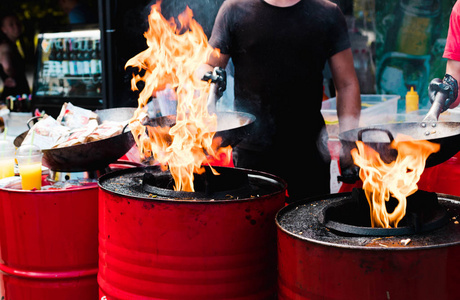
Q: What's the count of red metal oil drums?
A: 3